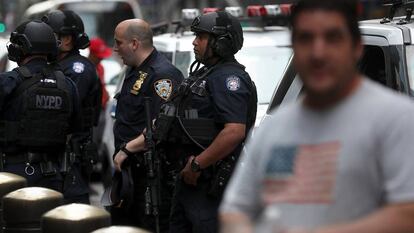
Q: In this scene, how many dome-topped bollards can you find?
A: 4